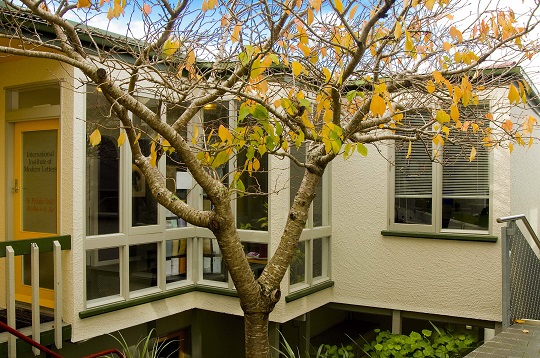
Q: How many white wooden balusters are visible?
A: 3